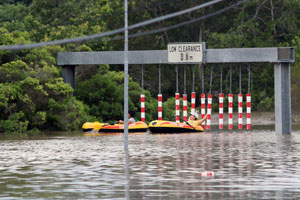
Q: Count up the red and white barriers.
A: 11